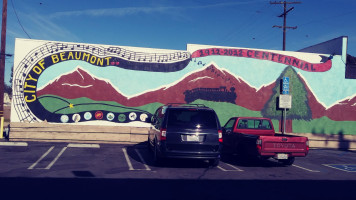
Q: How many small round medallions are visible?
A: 8